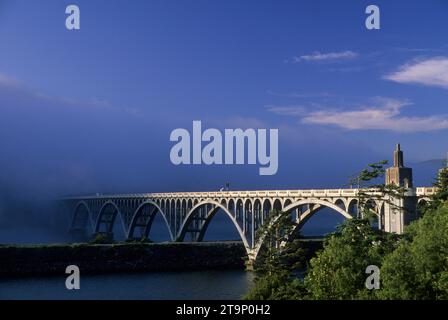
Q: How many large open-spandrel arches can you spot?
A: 5